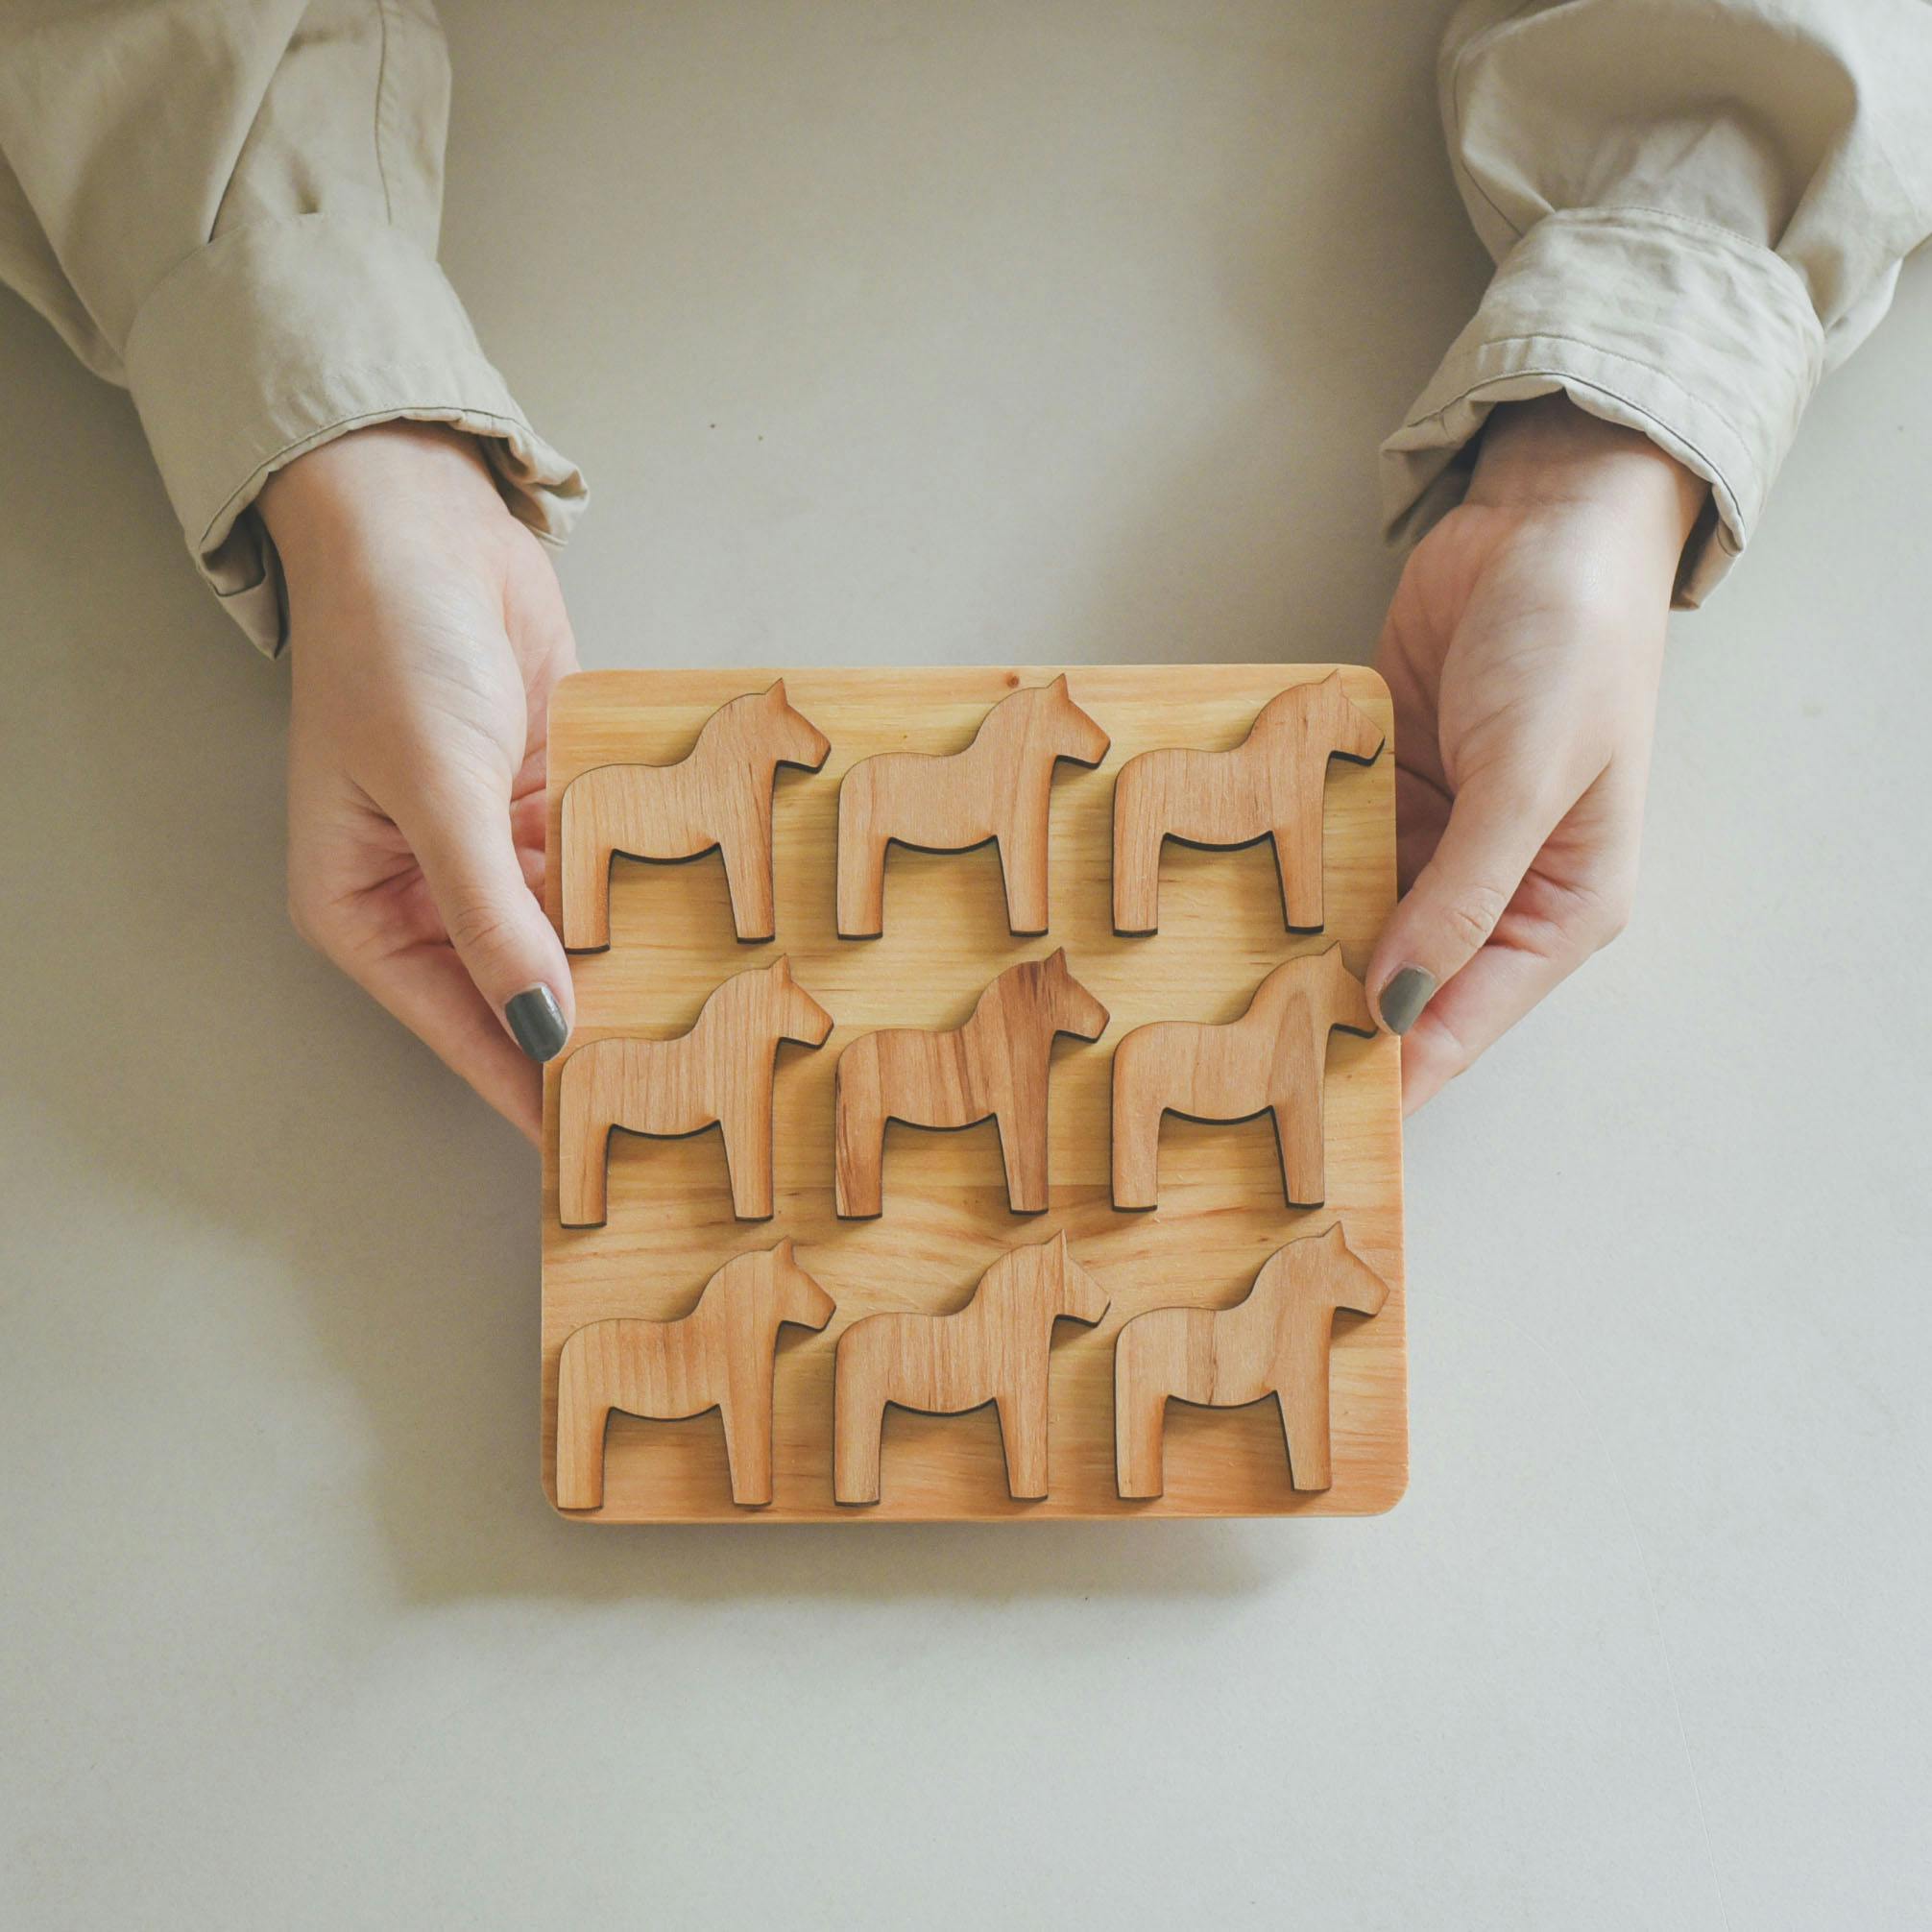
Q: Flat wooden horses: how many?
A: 9